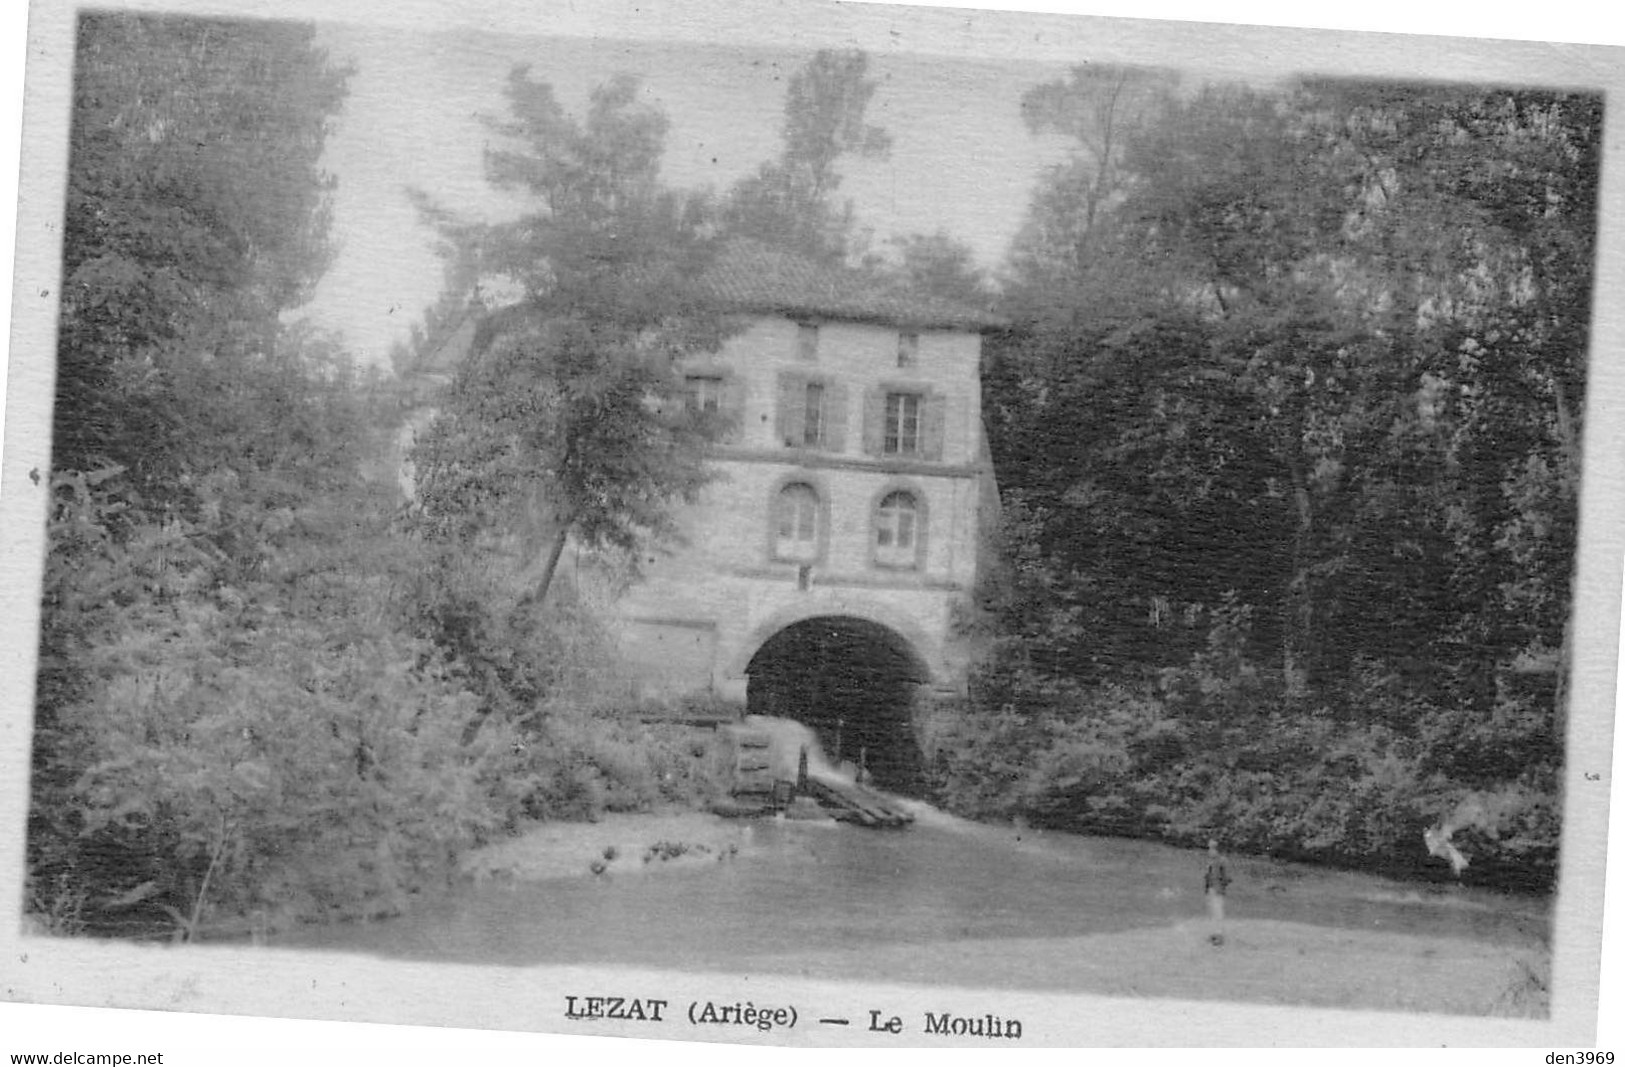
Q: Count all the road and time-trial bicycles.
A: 0